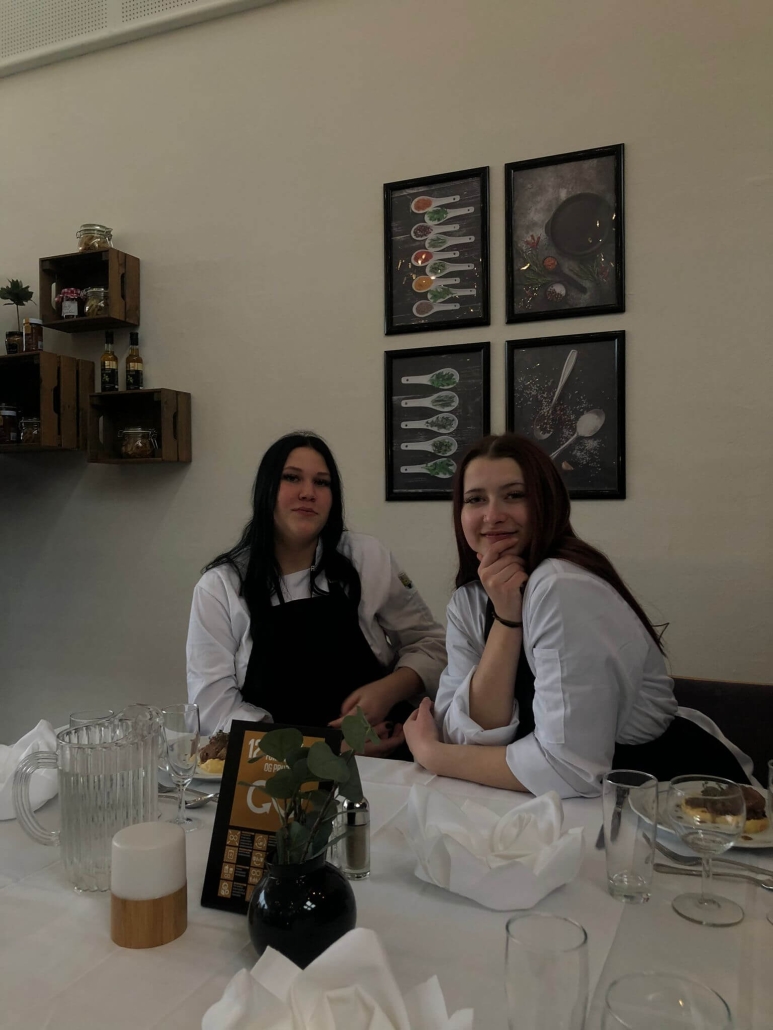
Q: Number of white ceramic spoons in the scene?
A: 14